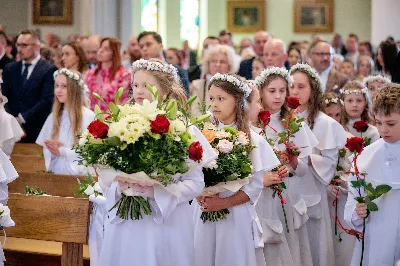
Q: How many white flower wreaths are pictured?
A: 8